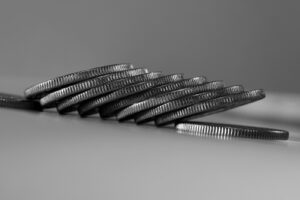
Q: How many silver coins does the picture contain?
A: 10